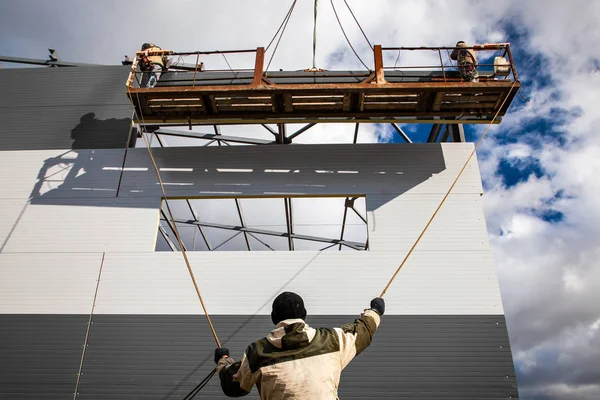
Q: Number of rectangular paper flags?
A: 0